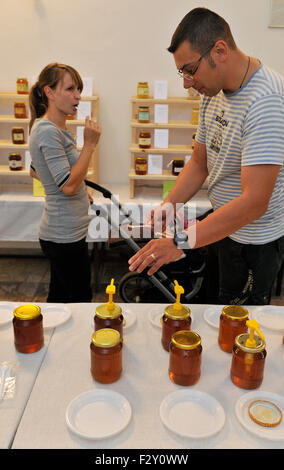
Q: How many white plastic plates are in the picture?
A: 9